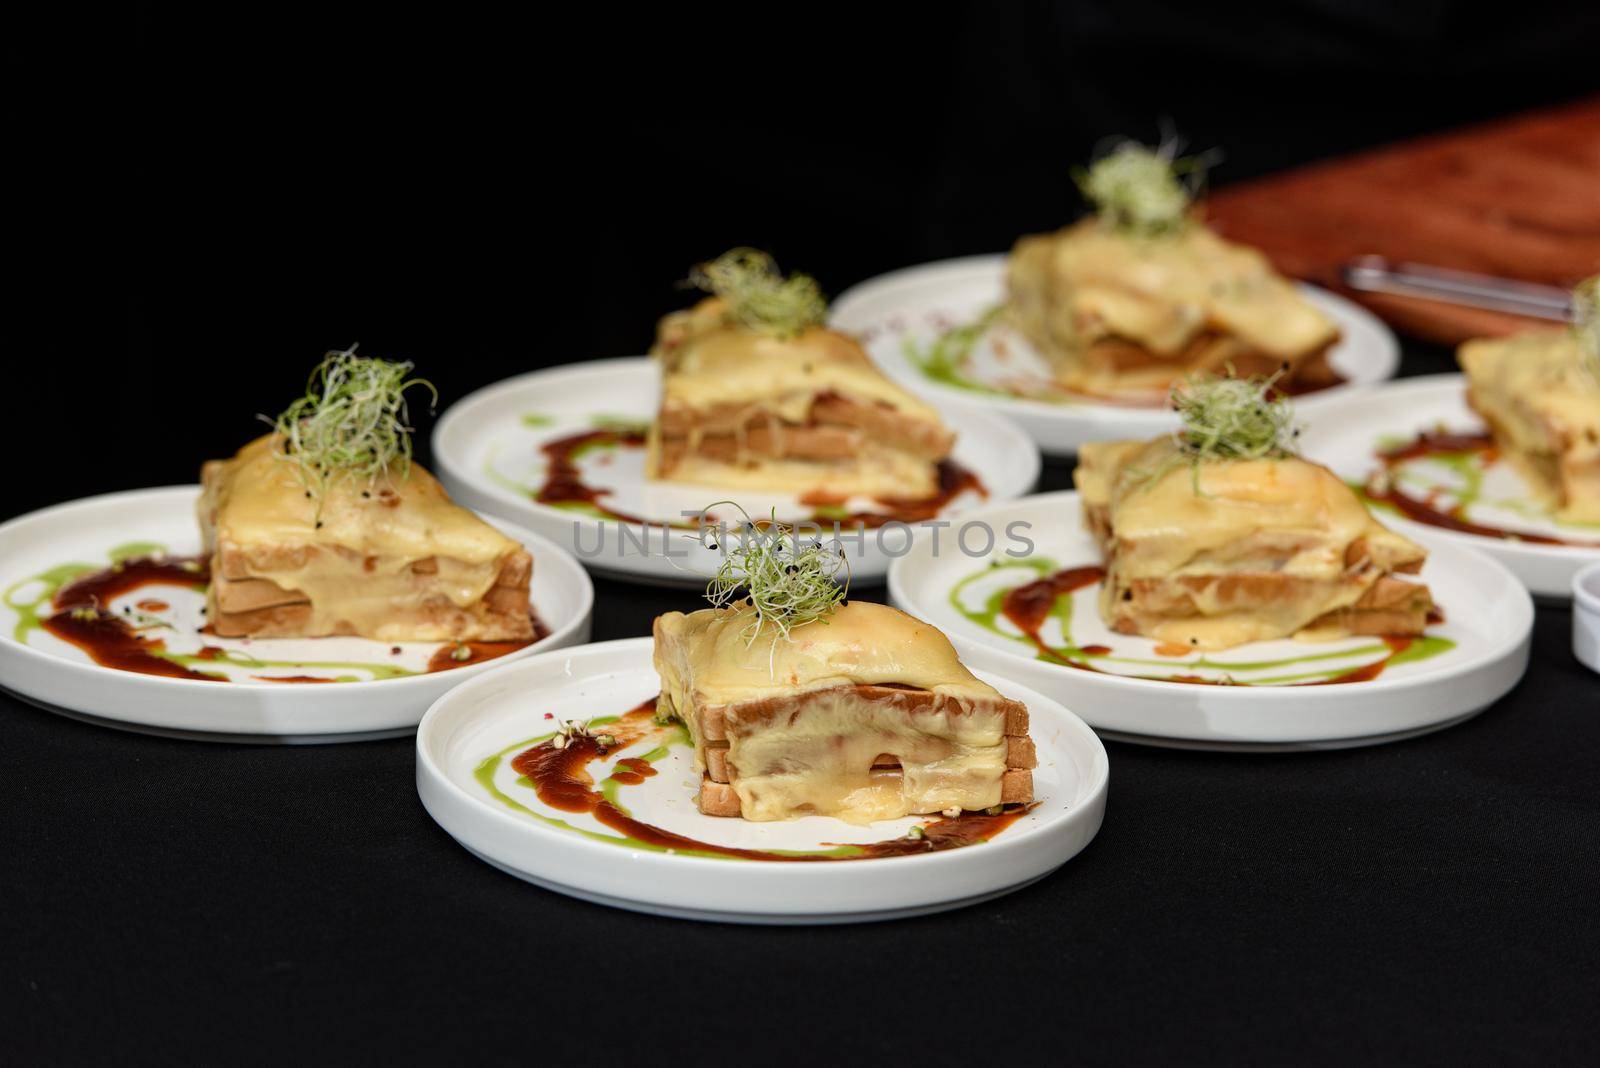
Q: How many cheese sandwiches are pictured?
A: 6